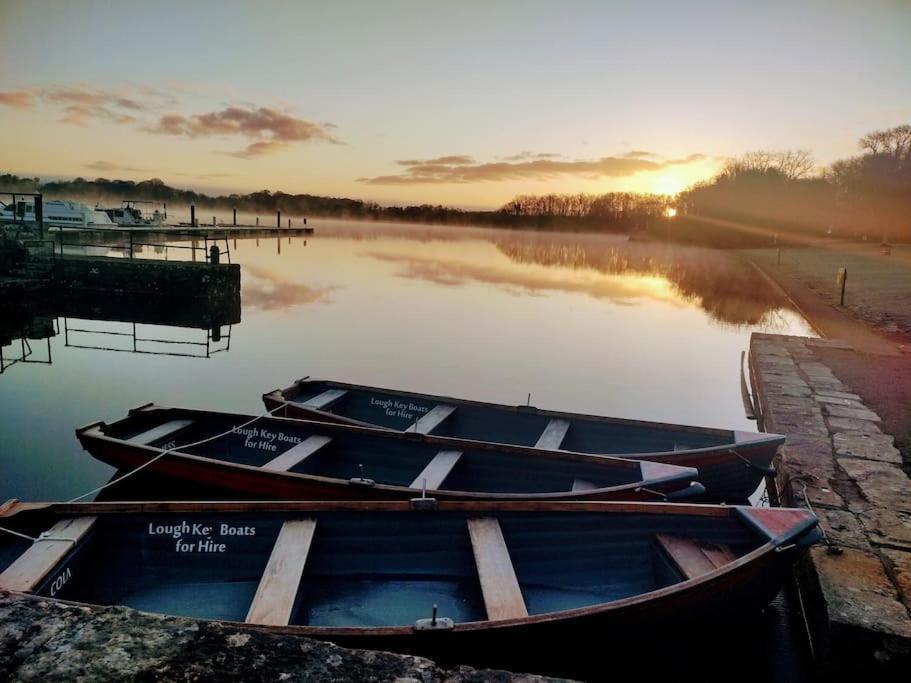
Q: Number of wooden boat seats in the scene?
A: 12